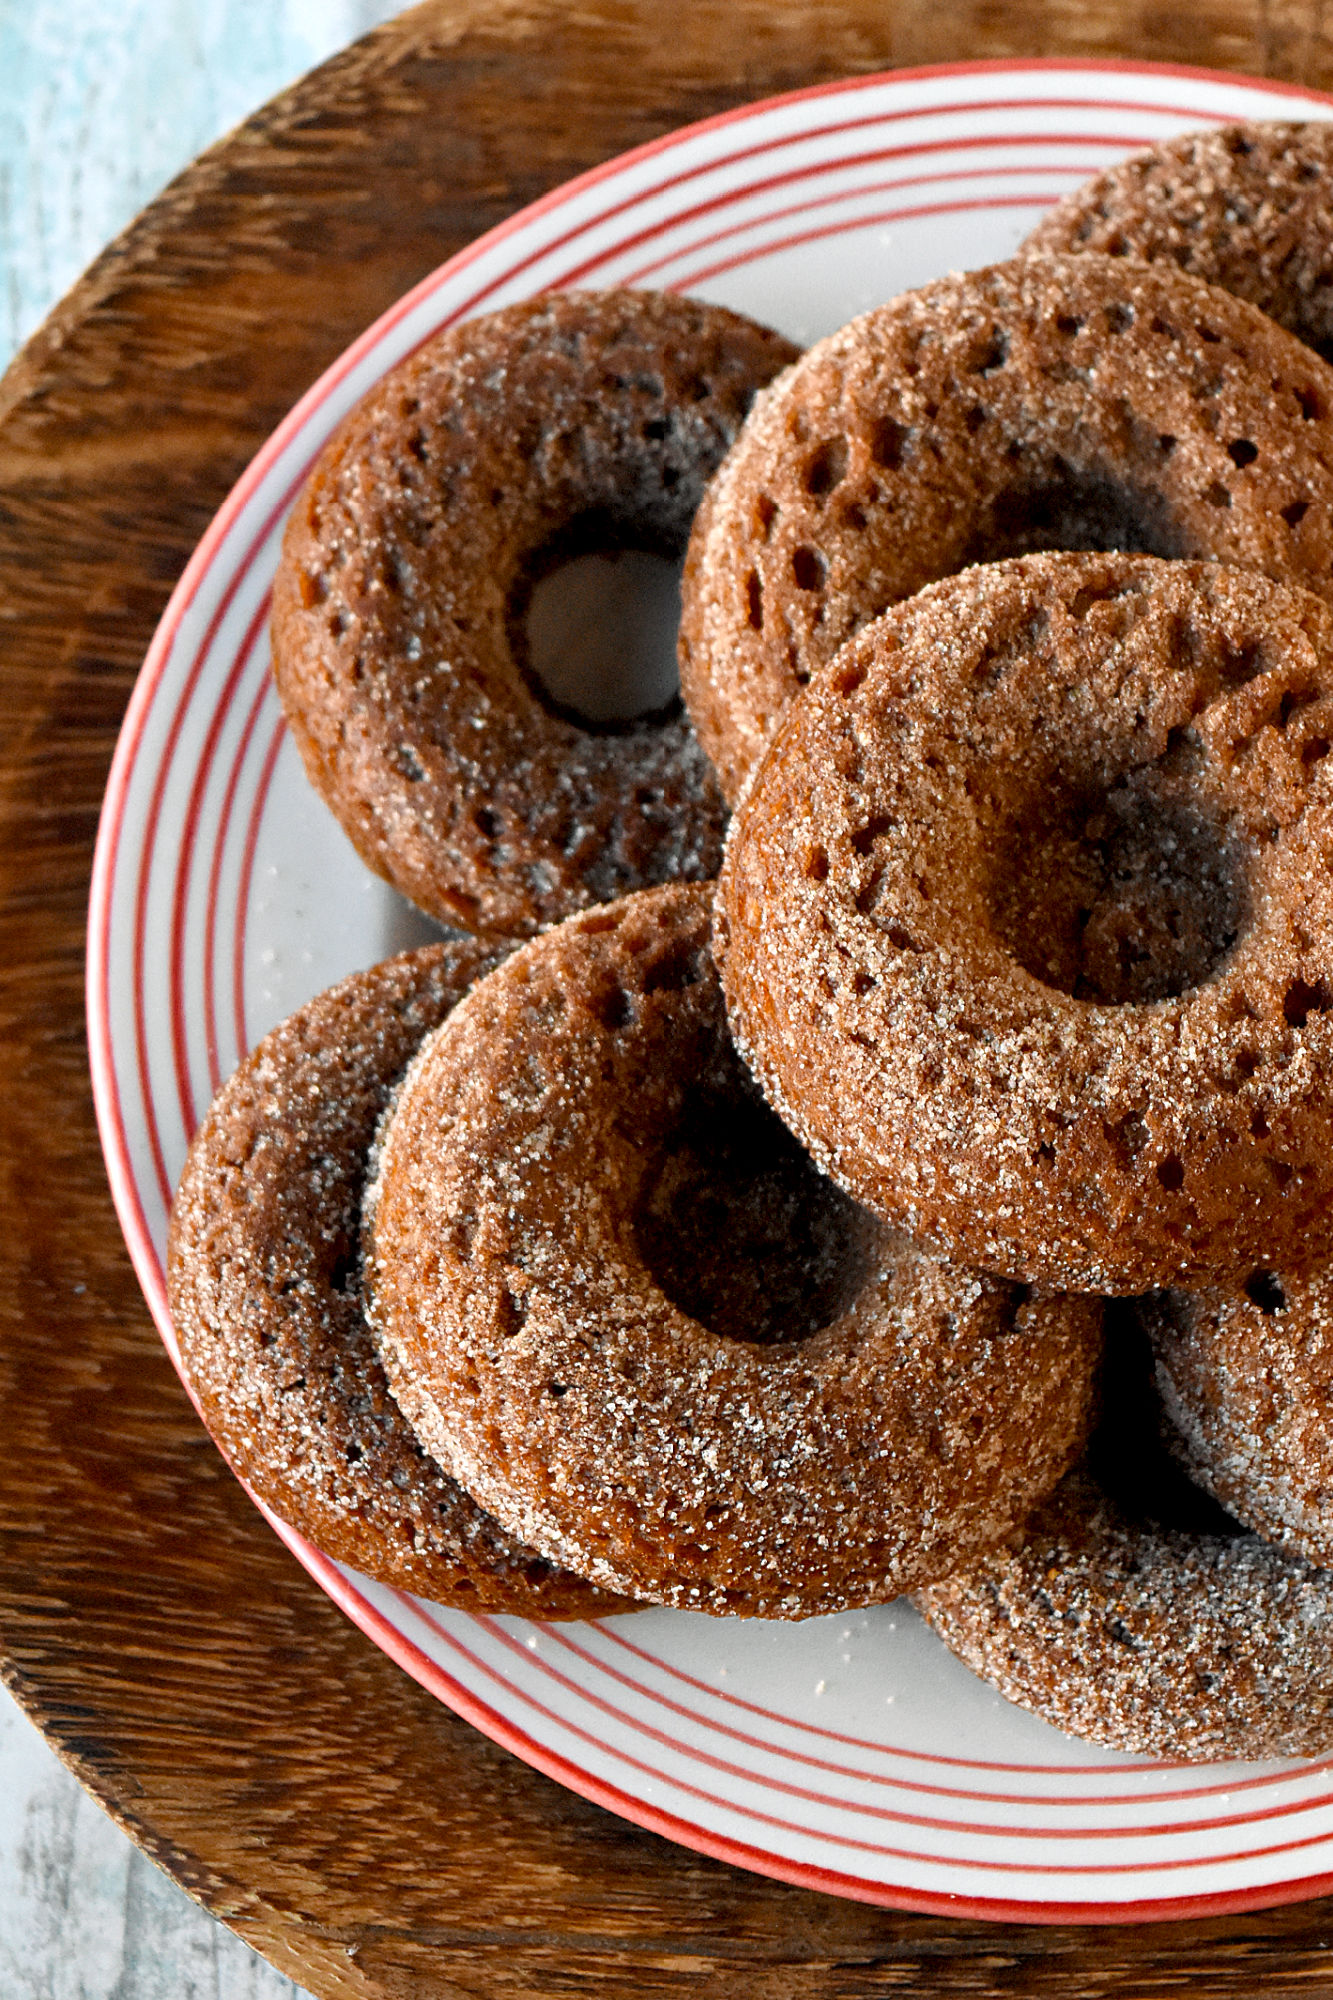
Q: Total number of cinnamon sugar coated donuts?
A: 8